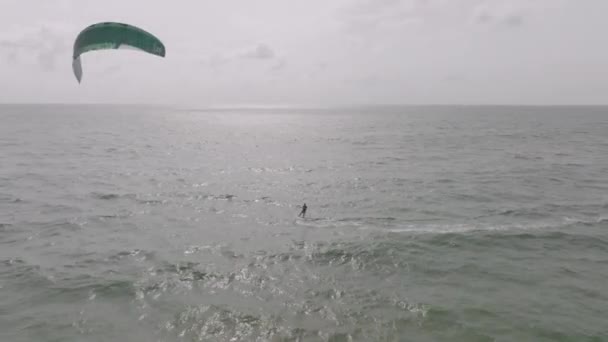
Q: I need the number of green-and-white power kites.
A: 1